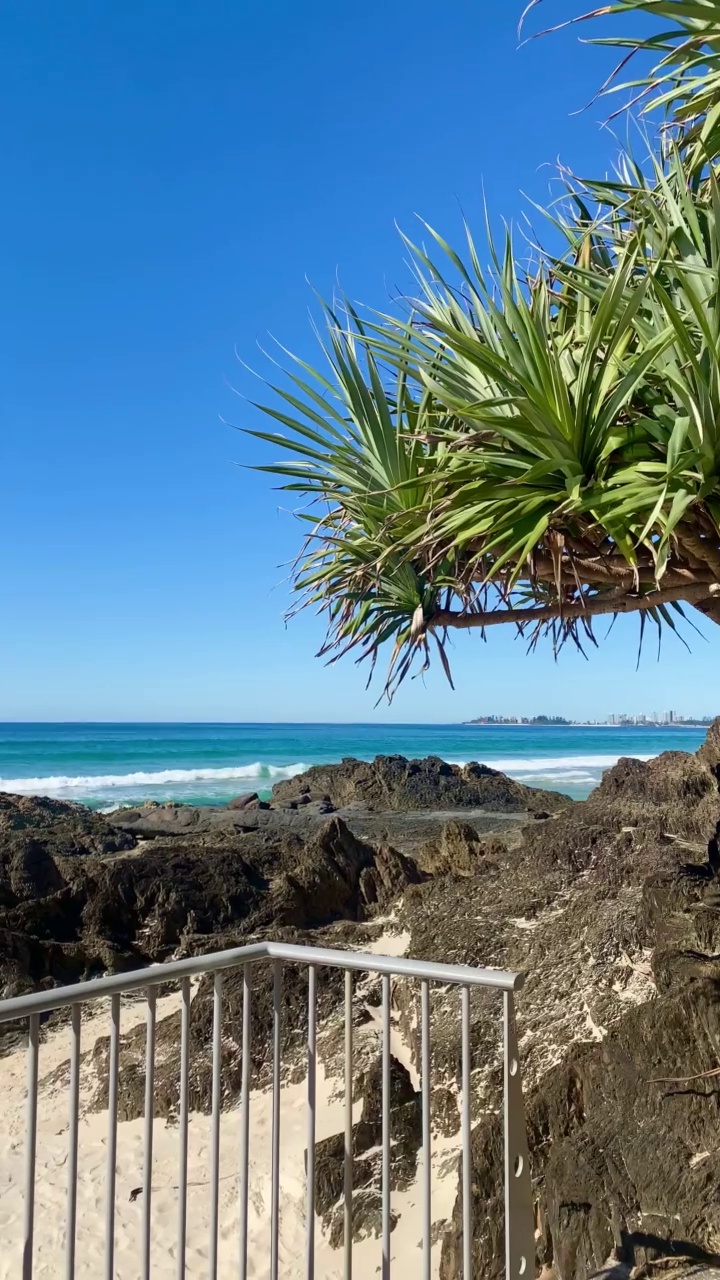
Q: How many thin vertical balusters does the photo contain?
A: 13